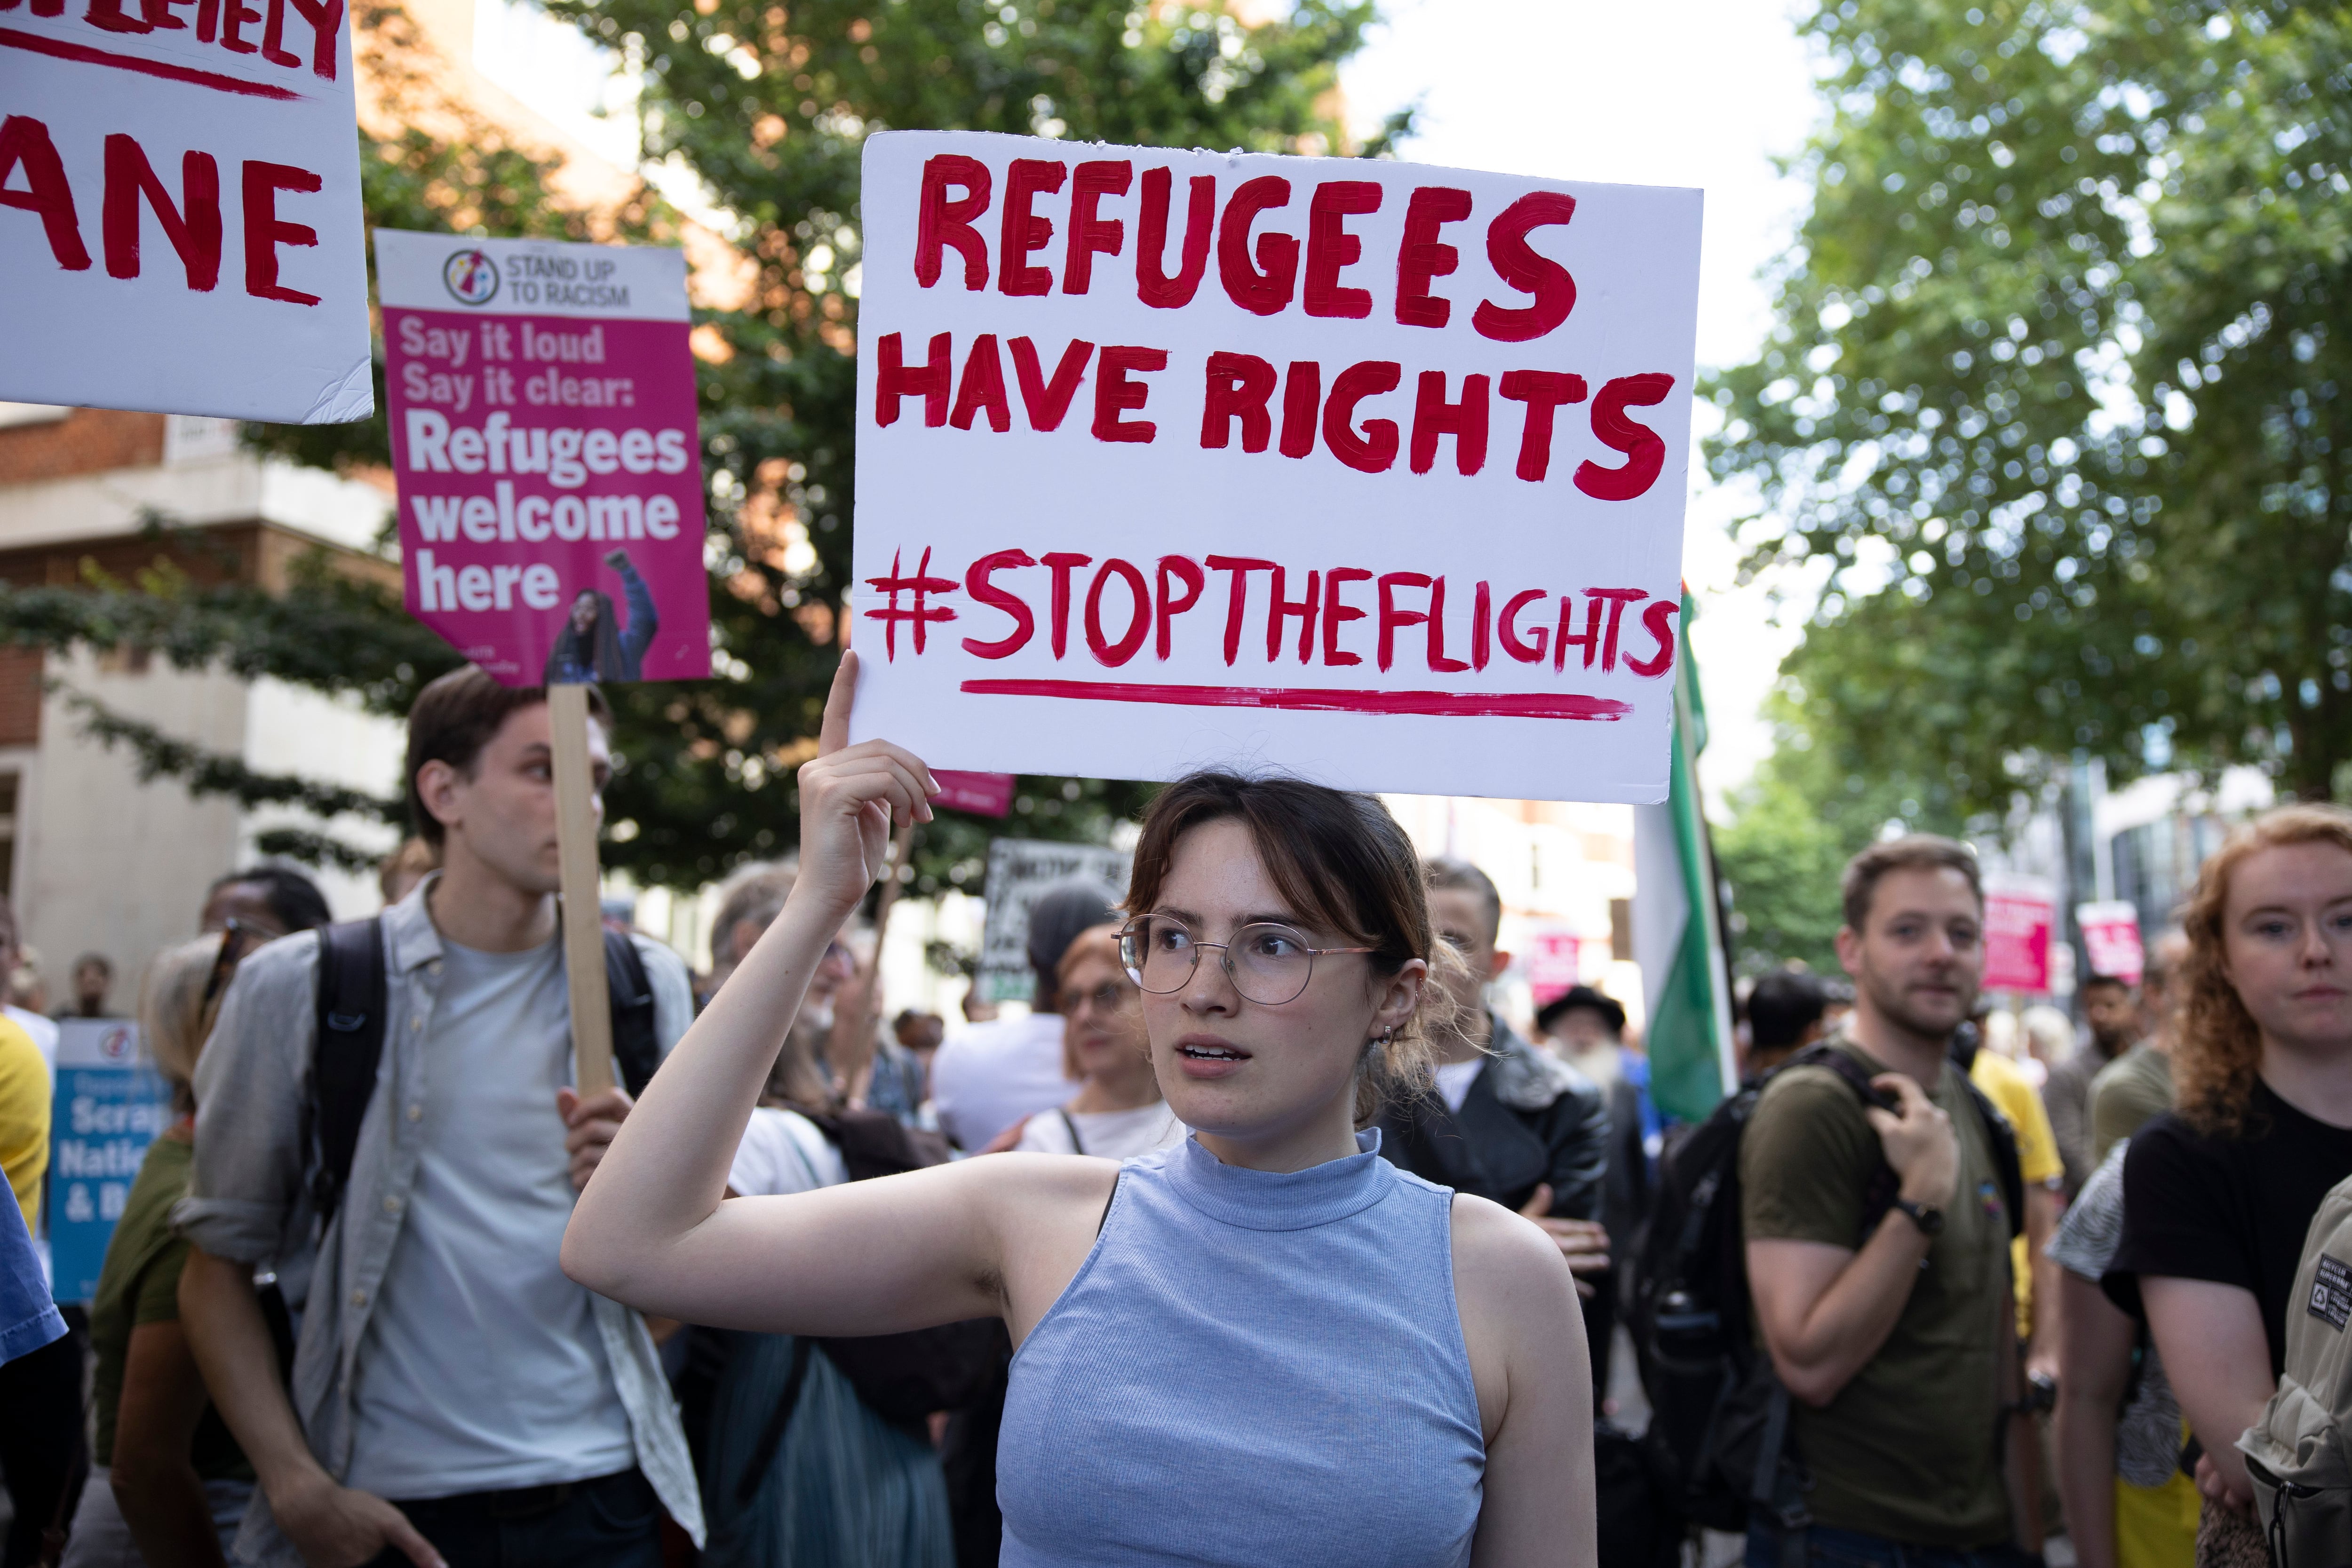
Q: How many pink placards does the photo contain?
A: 5